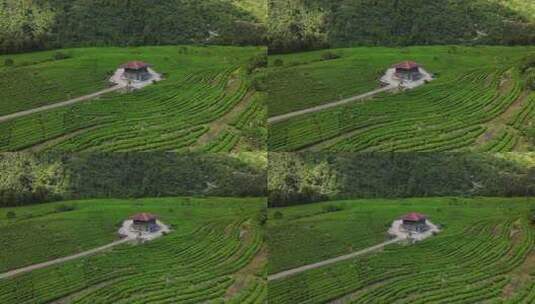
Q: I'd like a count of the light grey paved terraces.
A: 4